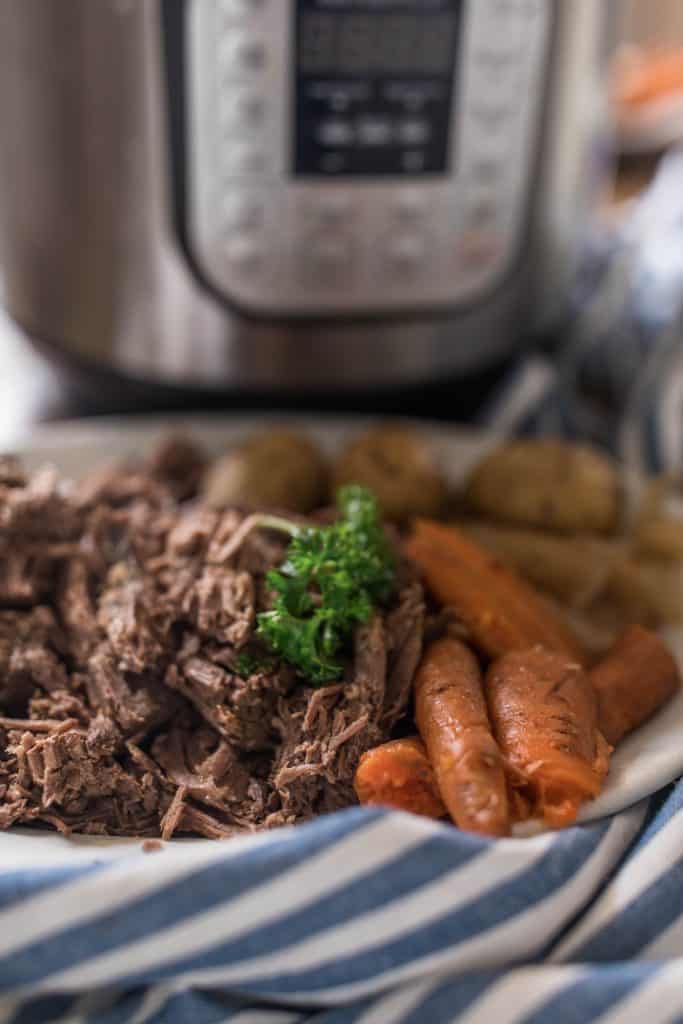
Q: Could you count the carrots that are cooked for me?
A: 5